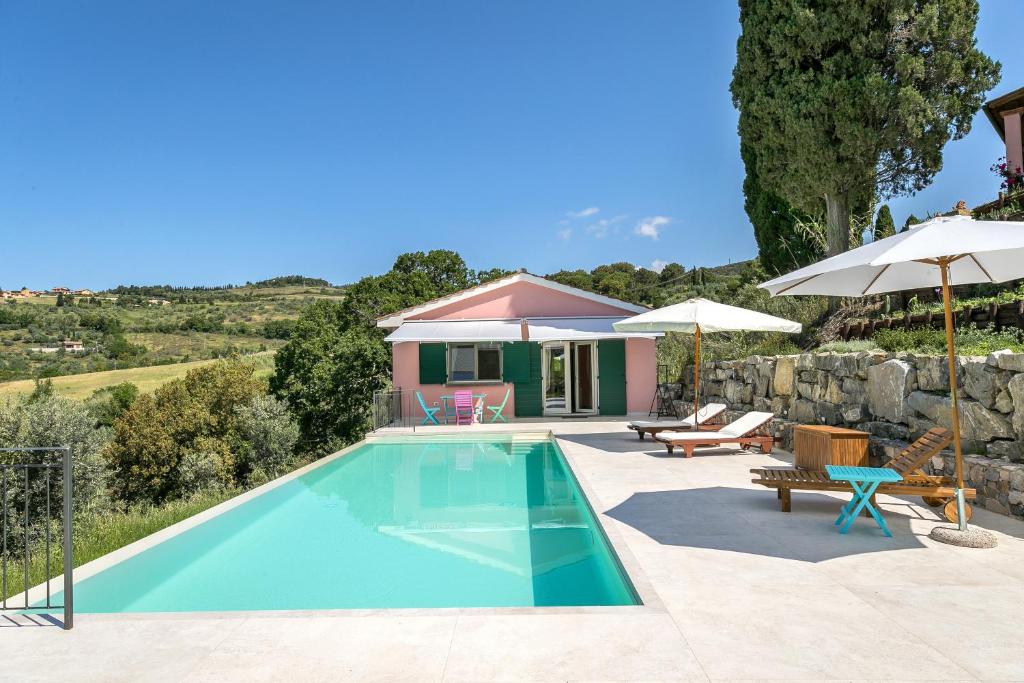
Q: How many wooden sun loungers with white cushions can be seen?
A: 2